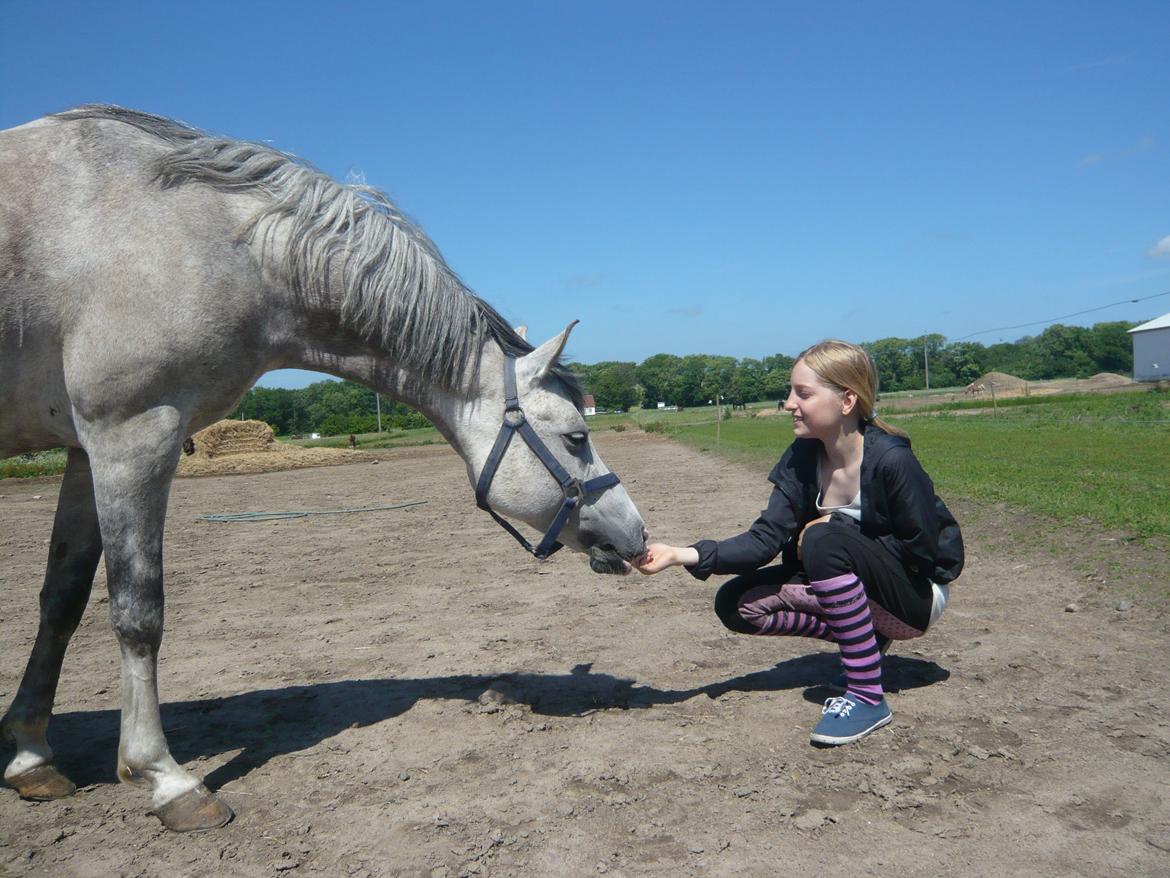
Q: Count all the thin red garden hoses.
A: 0